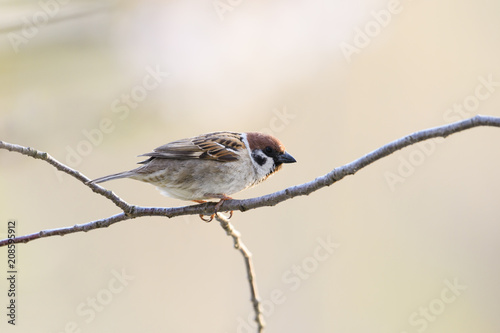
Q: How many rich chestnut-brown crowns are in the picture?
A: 1